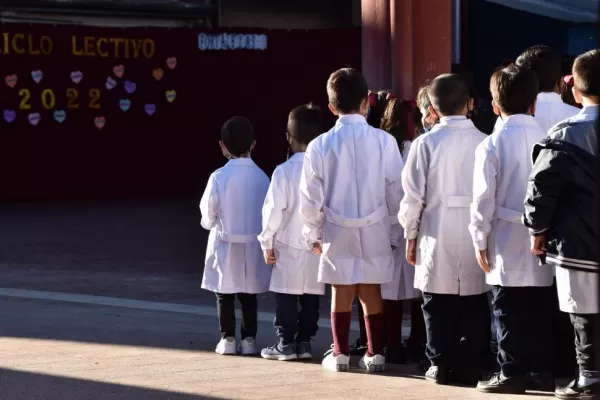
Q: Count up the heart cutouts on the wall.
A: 15